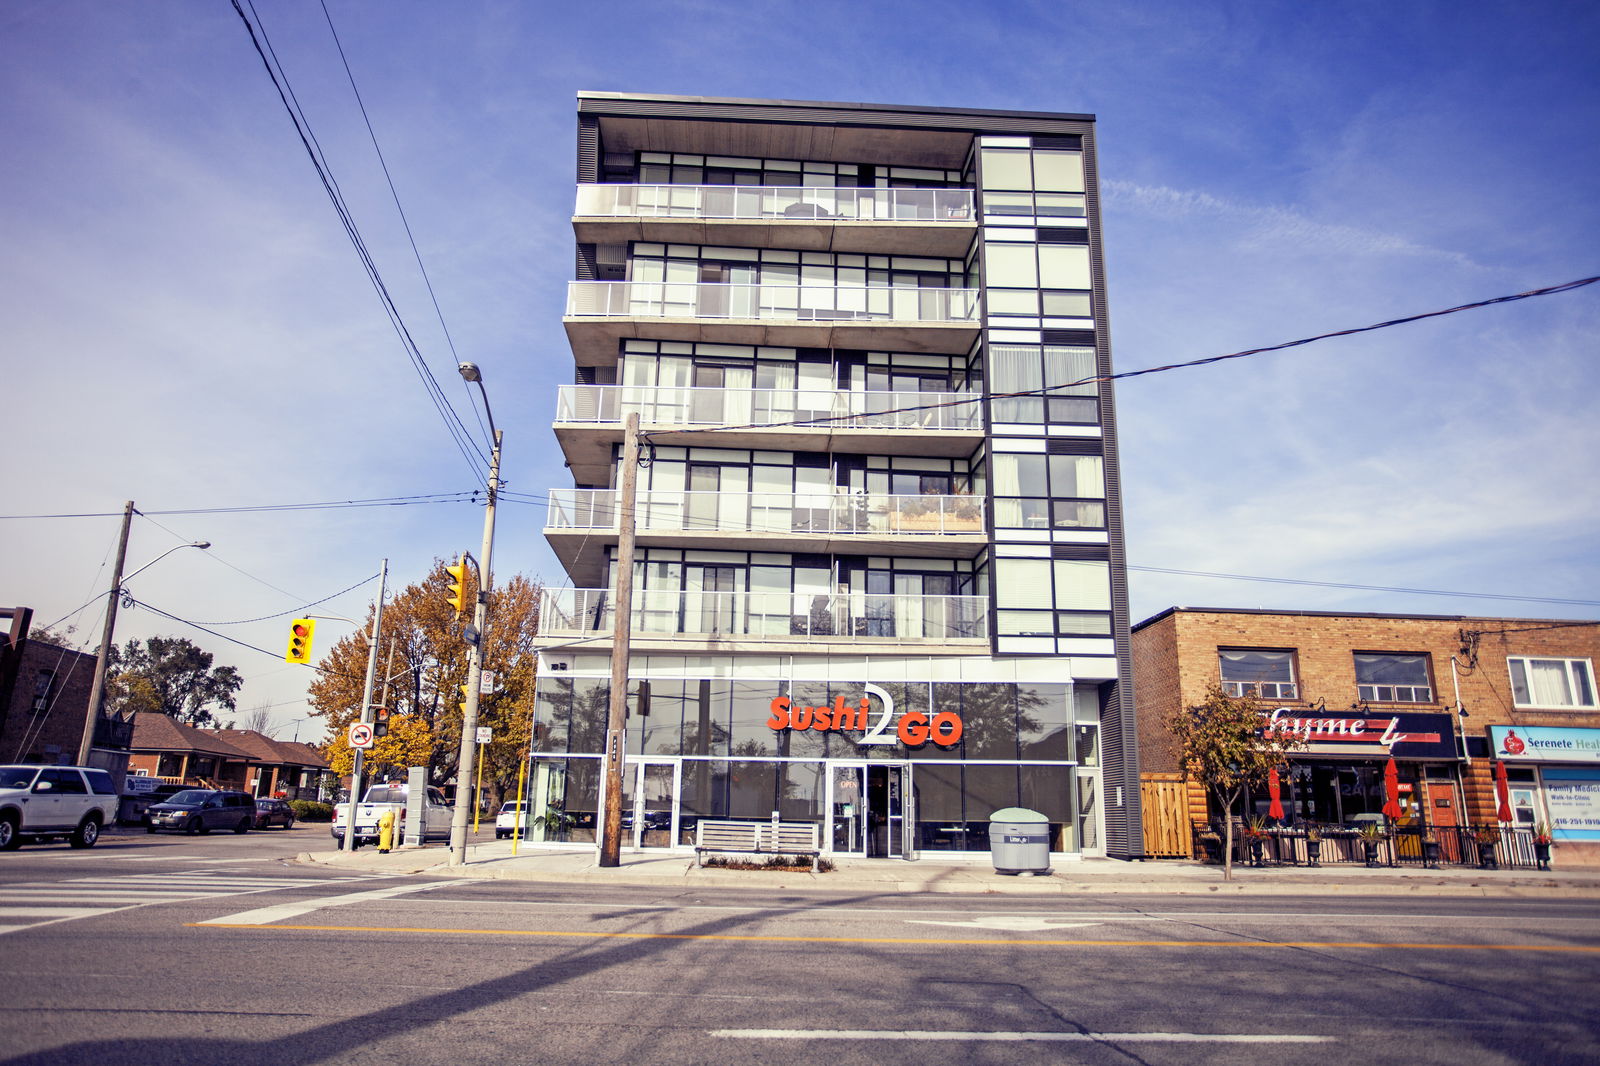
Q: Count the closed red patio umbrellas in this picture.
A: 3